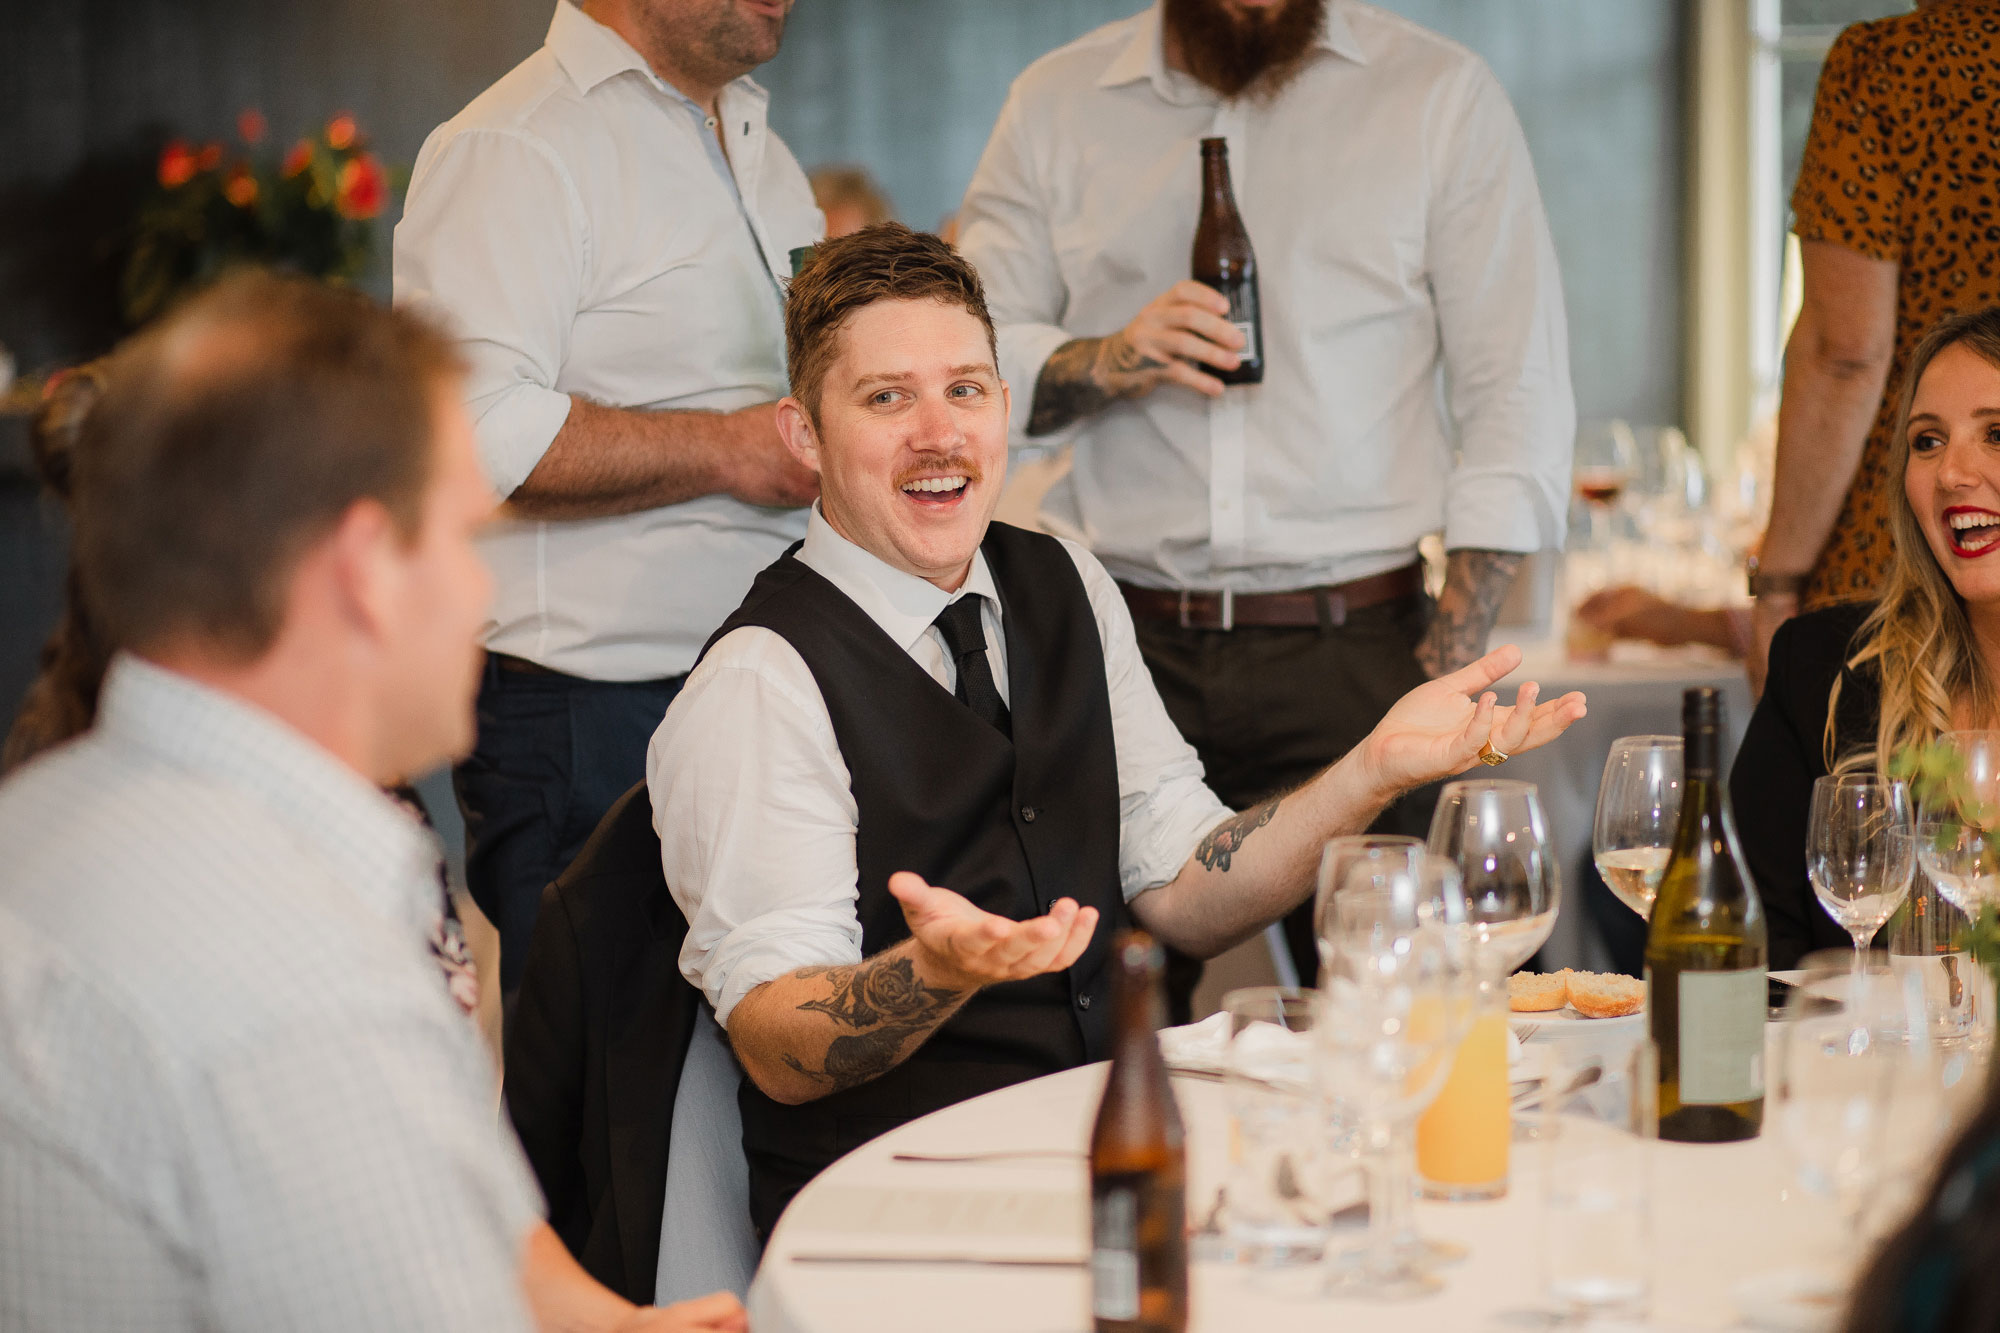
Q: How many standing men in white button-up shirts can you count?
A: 2